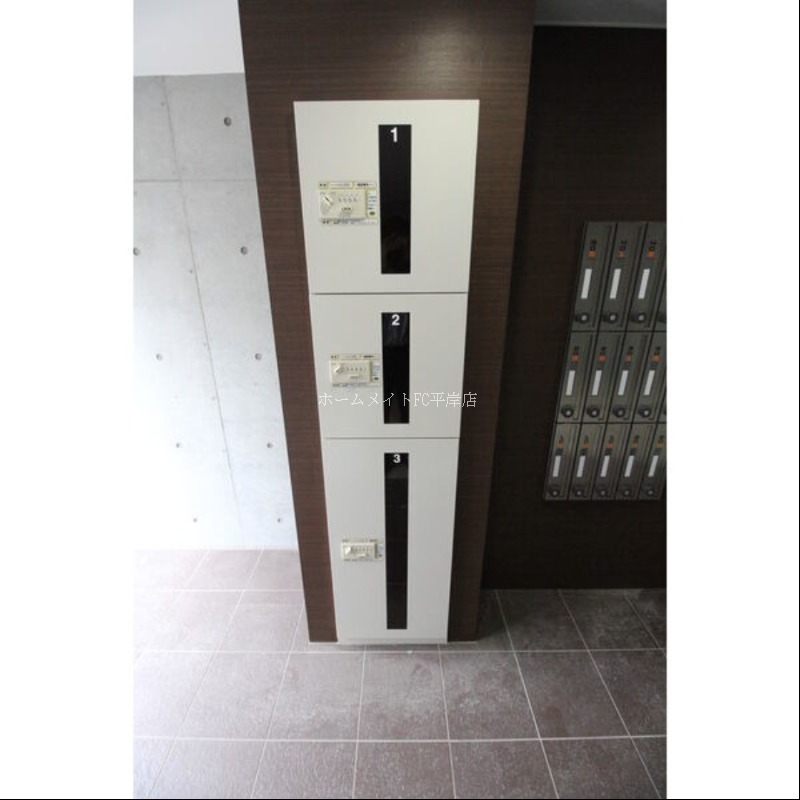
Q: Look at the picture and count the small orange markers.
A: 12